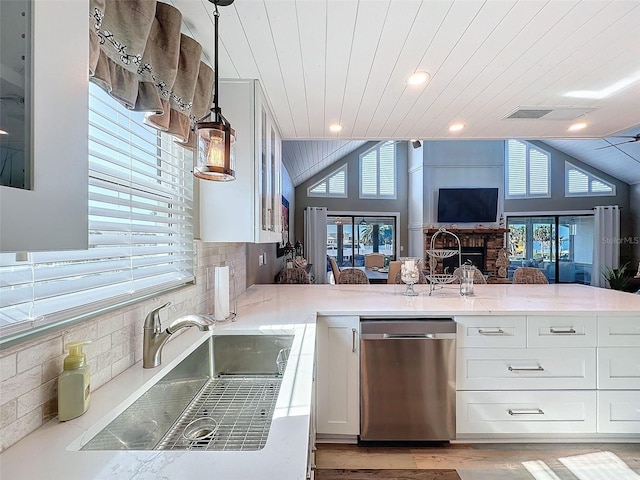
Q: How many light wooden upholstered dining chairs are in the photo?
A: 3